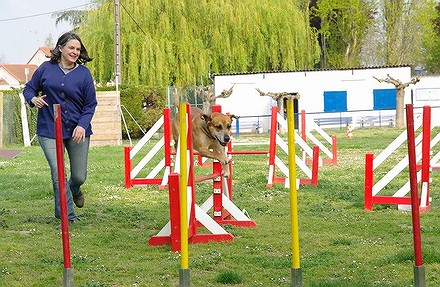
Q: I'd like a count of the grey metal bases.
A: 4